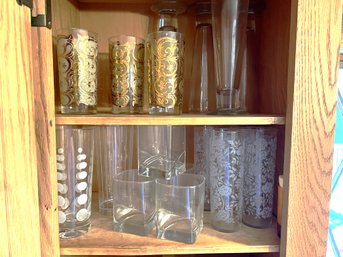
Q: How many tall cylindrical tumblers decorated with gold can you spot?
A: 3